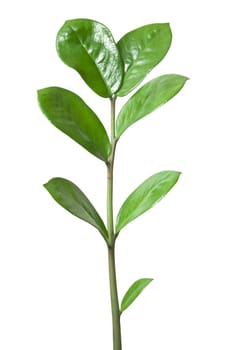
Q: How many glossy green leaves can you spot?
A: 7